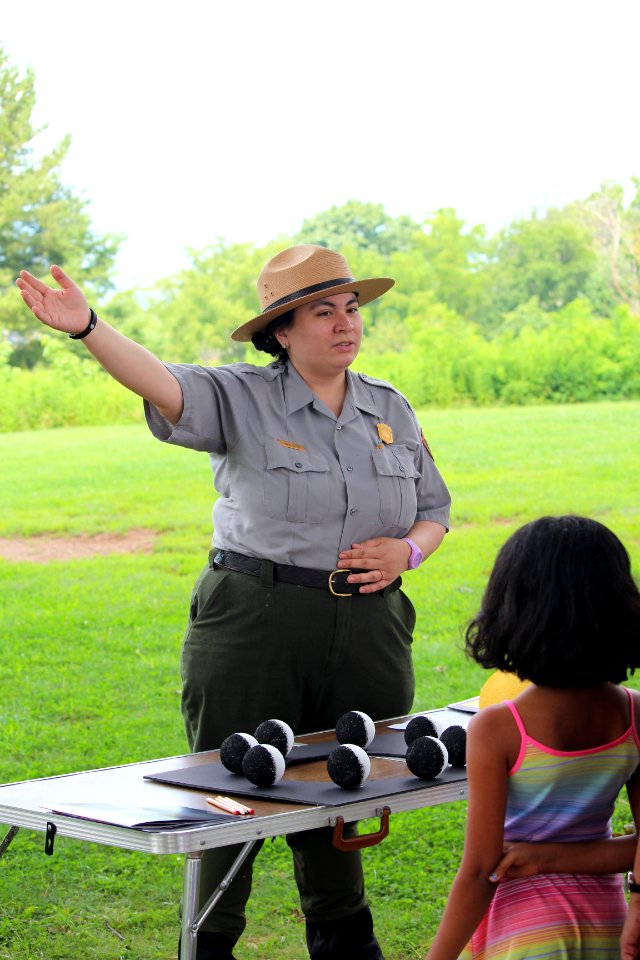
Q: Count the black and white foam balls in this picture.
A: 8